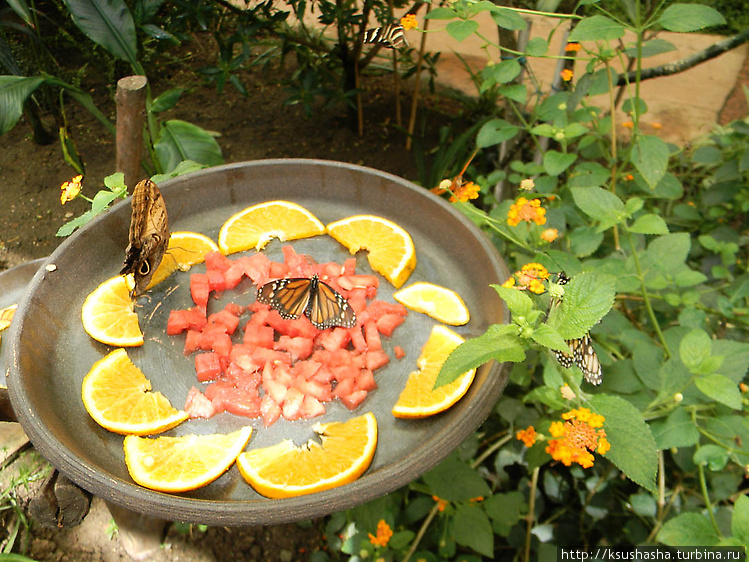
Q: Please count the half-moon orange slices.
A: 9